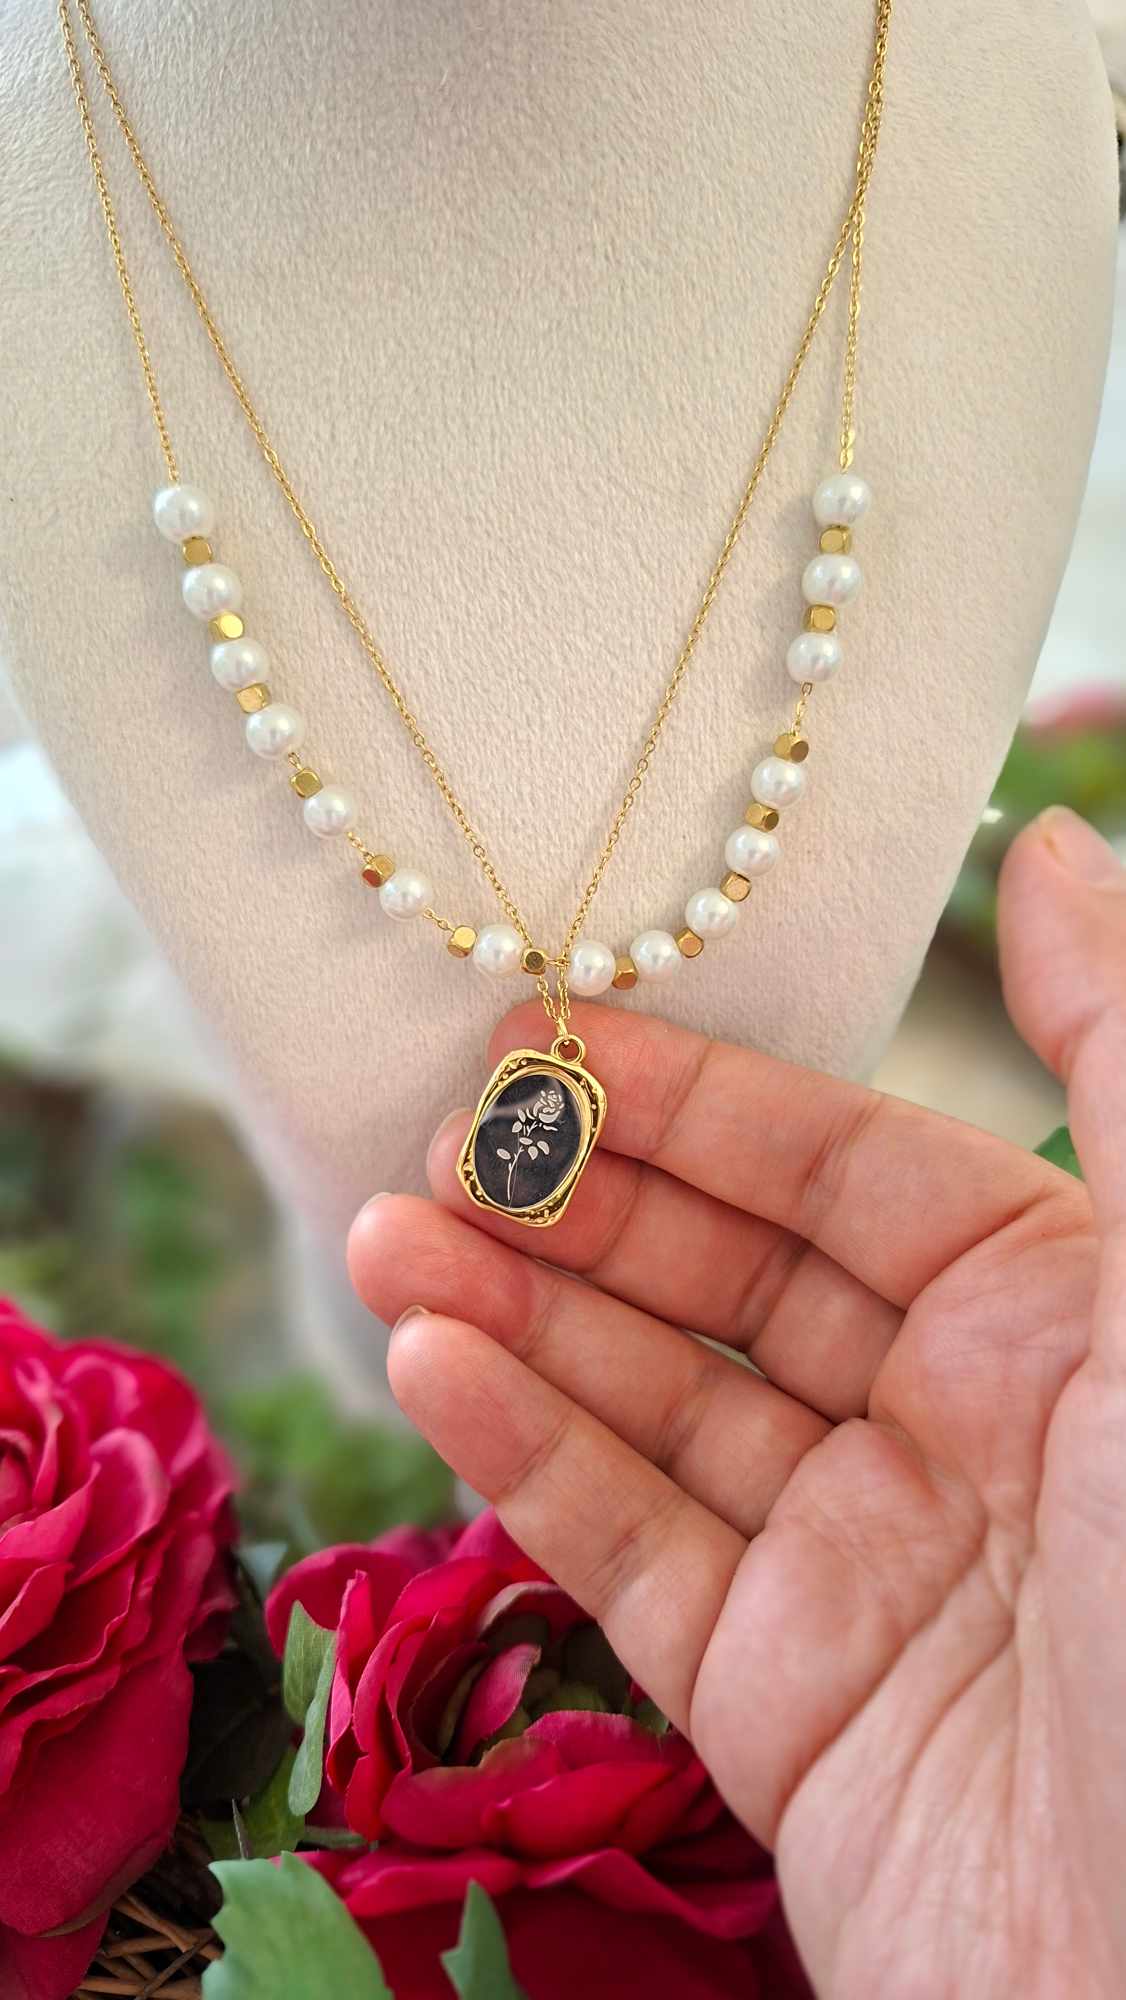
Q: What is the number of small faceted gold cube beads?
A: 14